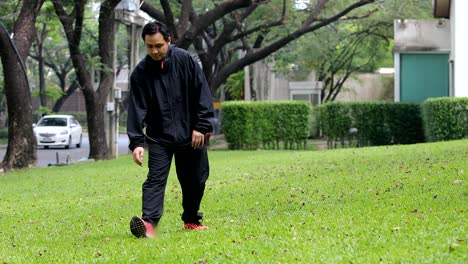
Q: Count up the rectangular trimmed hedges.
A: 3